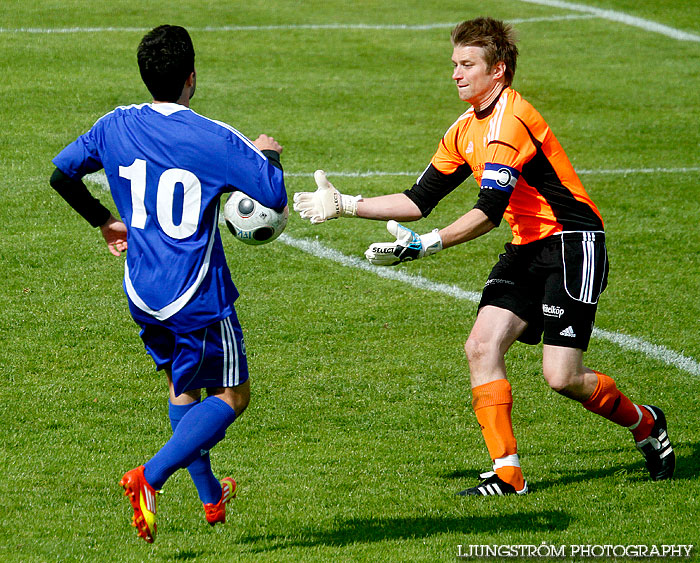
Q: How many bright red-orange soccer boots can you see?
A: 2